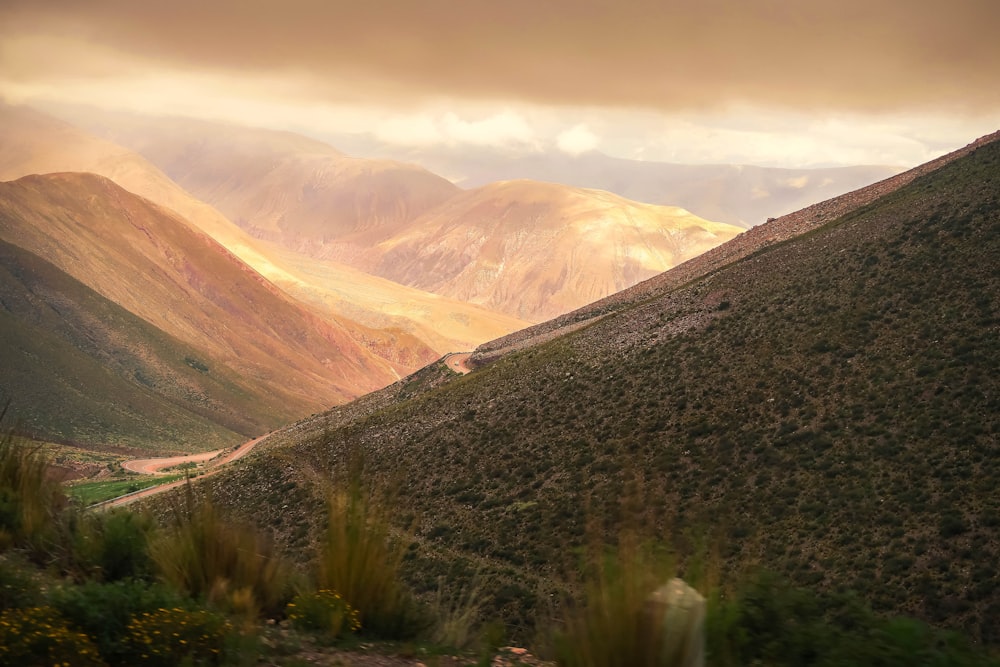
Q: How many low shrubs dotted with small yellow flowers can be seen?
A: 3